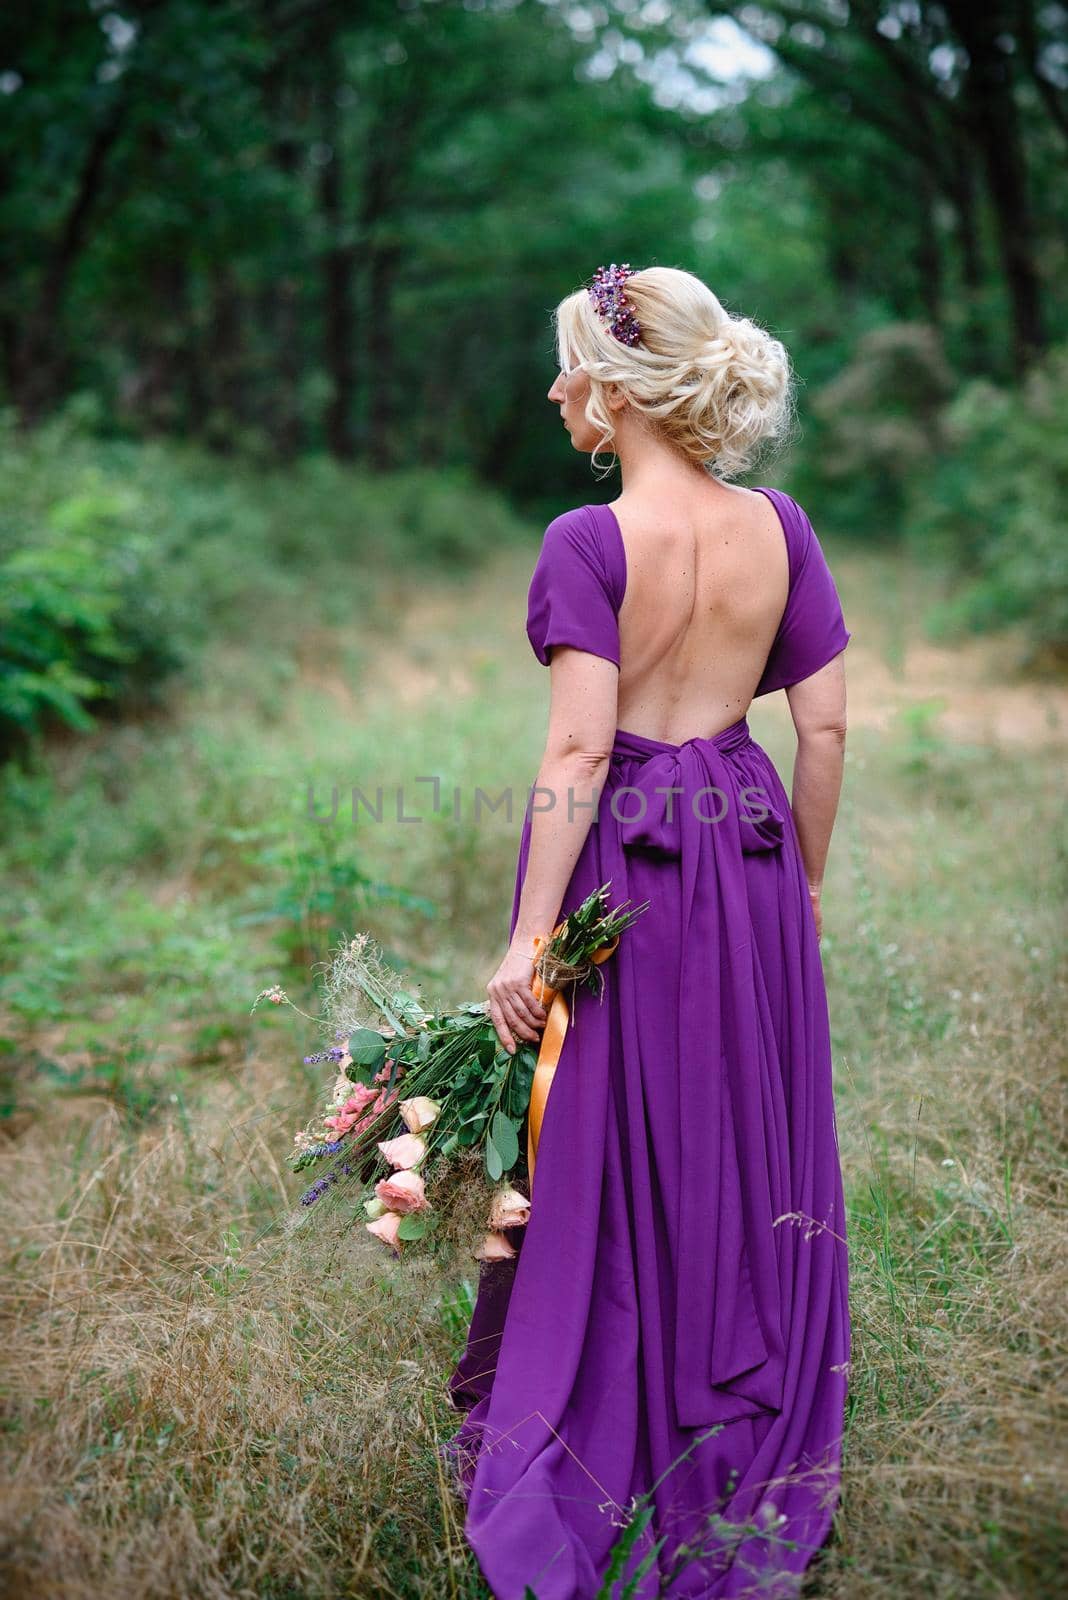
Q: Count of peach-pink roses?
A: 6